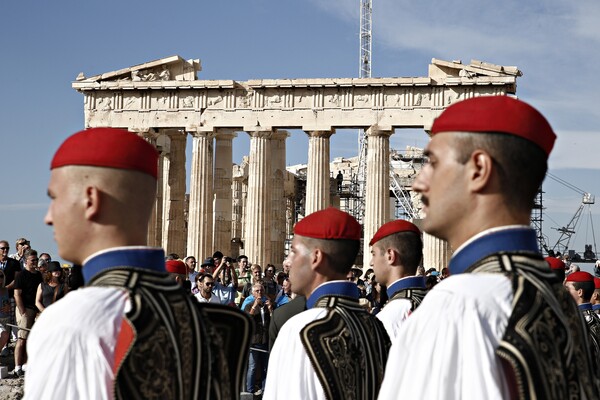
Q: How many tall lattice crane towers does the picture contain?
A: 1